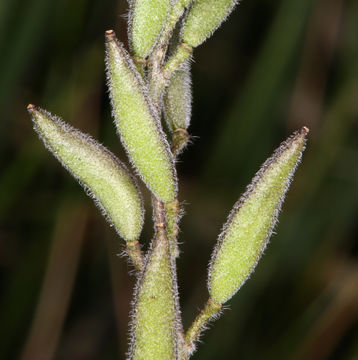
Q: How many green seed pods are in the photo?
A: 7